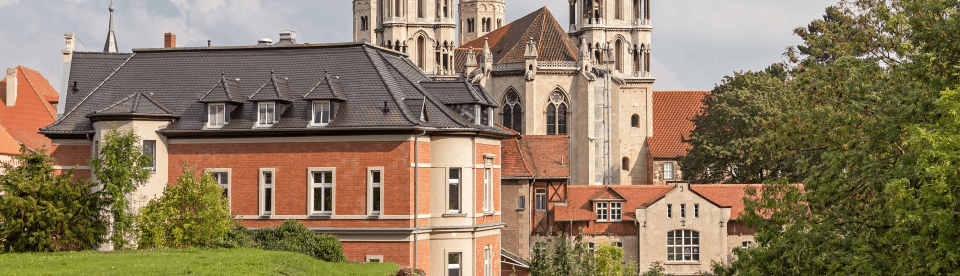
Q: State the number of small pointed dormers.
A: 3